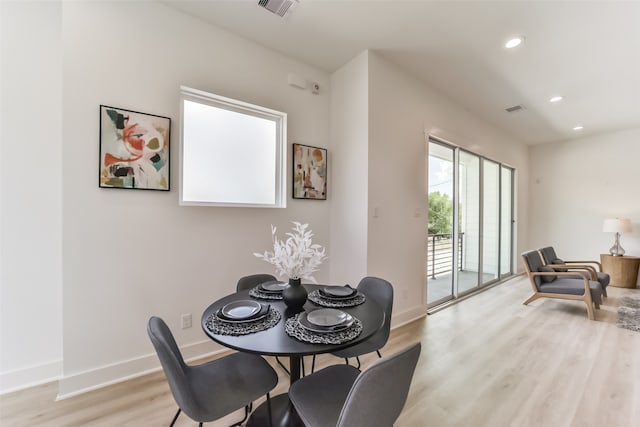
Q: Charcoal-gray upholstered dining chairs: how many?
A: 4